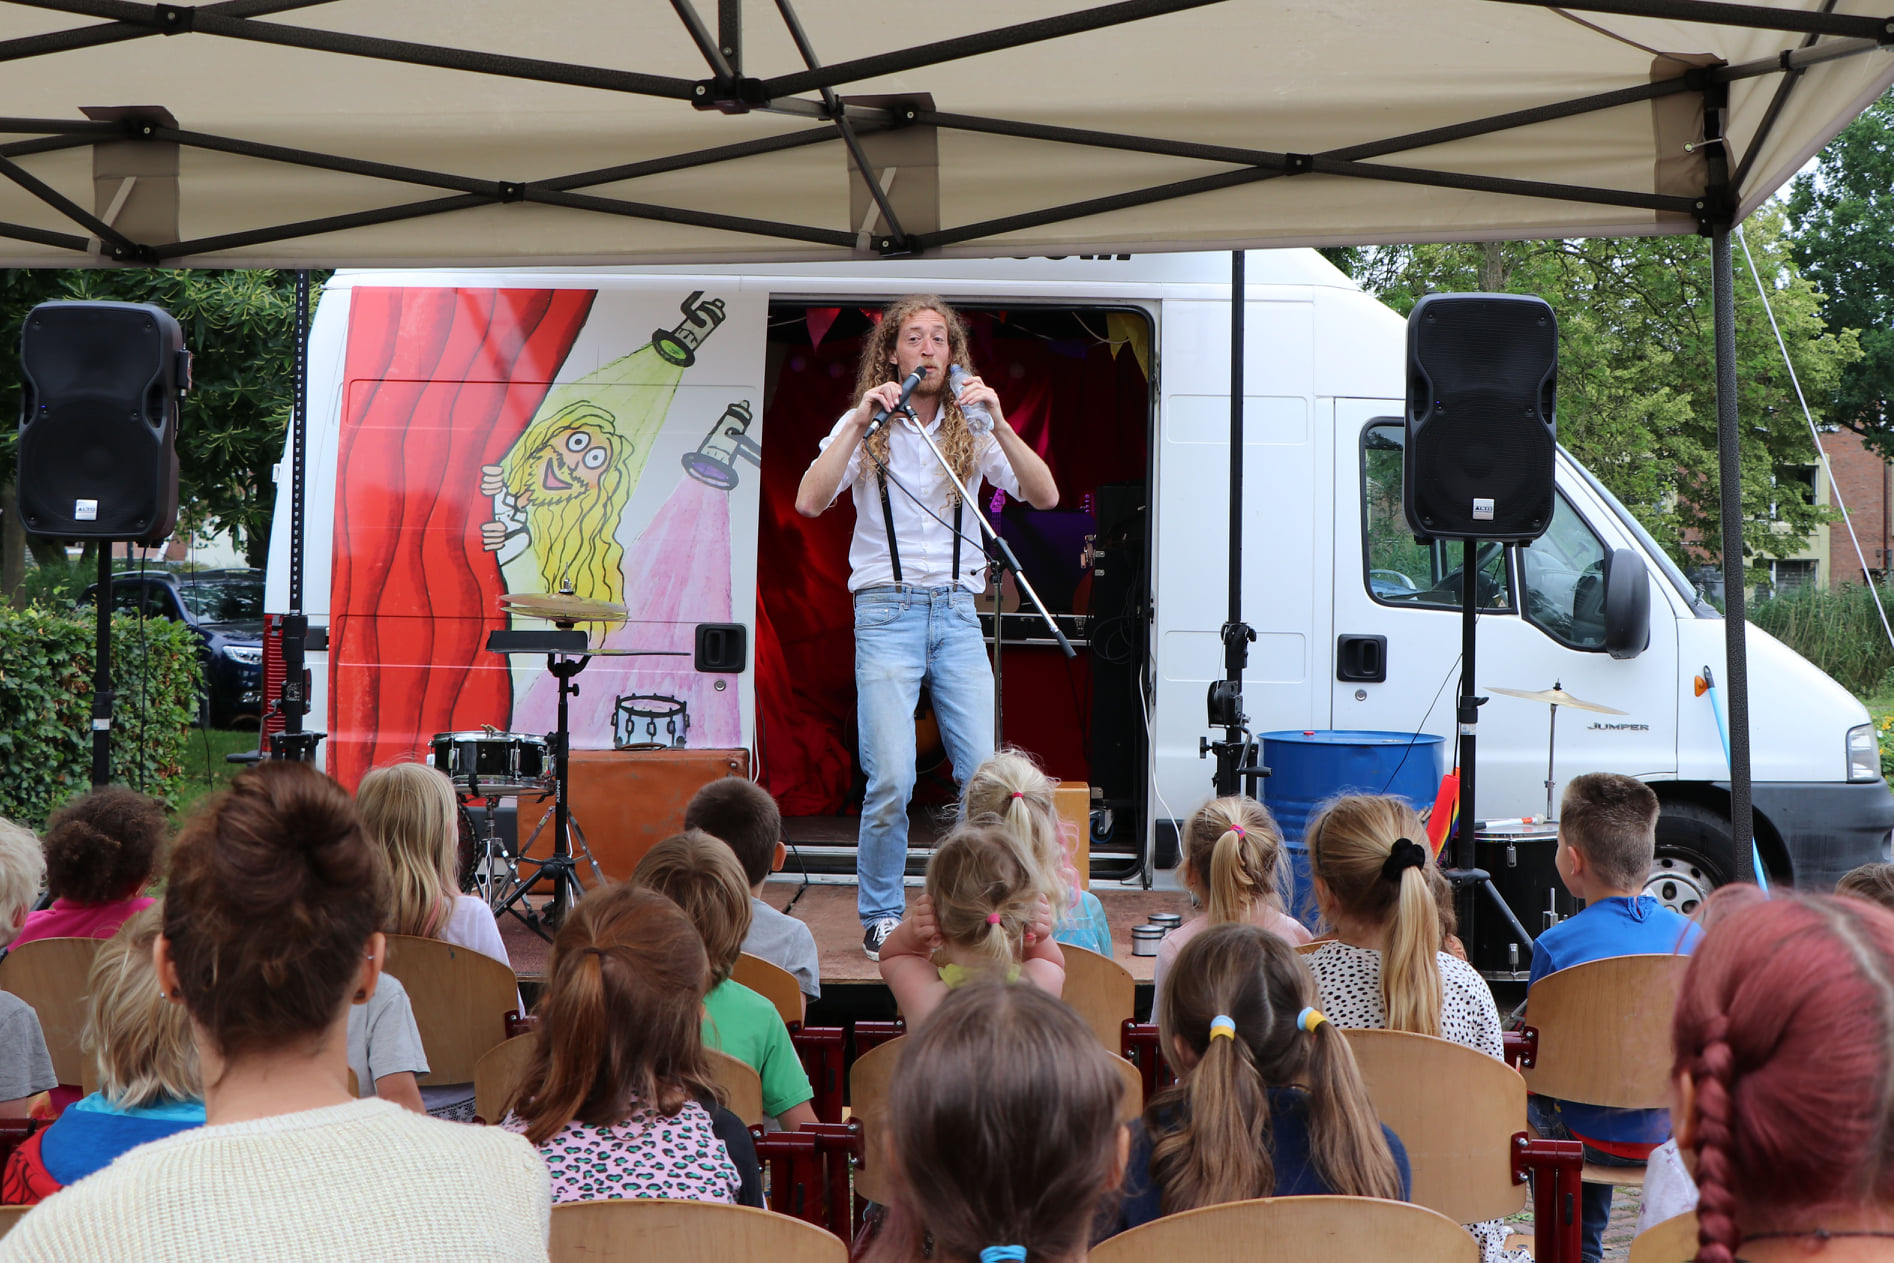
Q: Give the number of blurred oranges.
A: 0